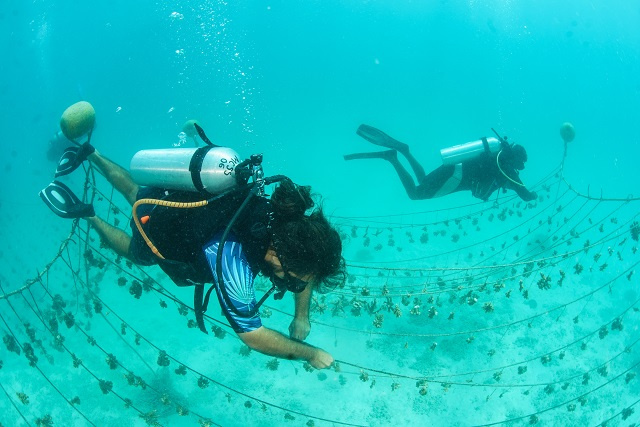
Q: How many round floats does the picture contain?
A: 3